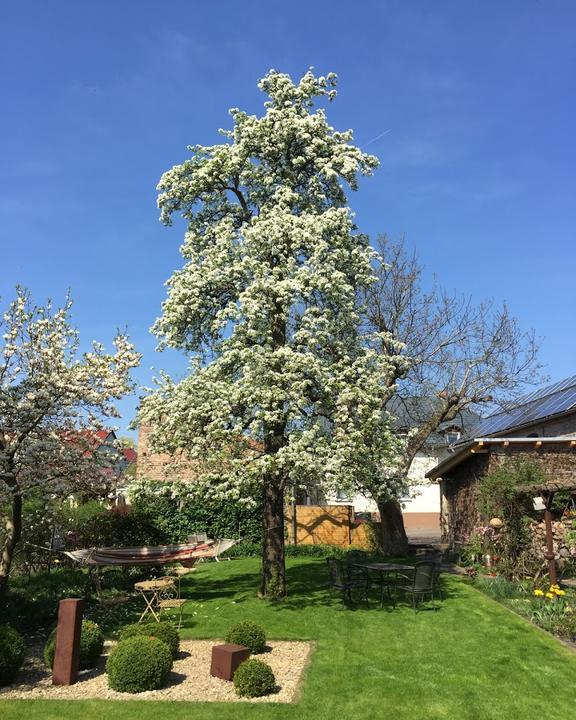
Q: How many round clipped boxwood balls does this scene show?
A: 6